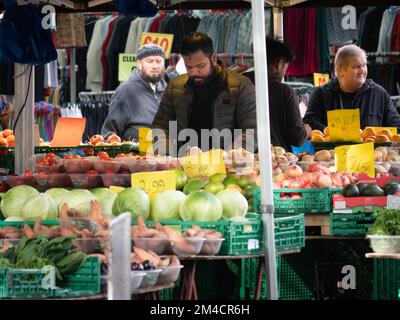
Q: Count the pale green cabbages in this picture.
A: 9